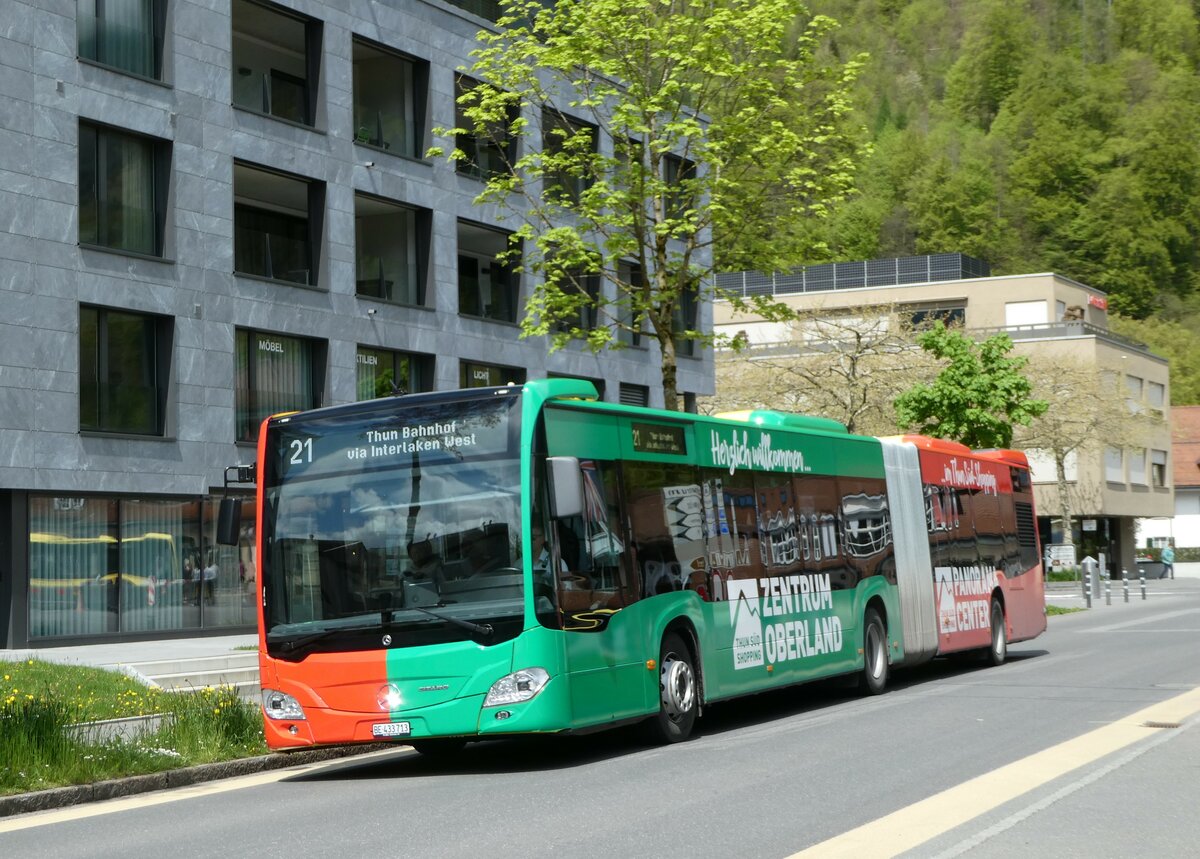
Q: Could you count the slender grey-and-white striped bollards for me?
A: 4